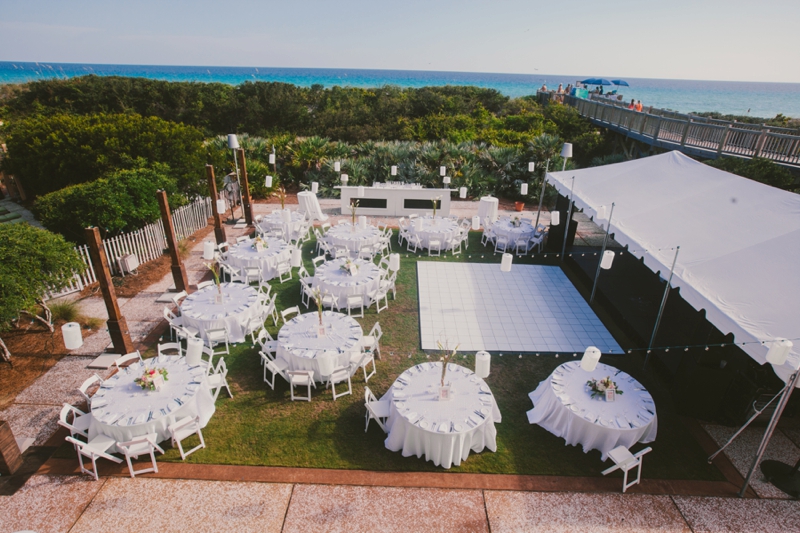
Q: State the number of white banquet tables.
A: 11